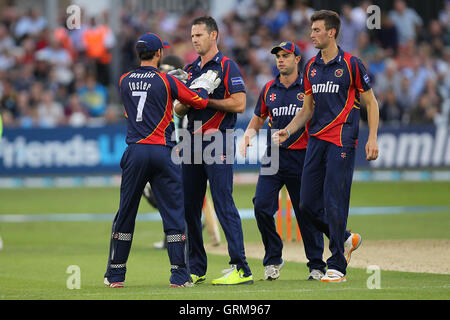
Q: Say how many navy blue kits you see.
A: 4